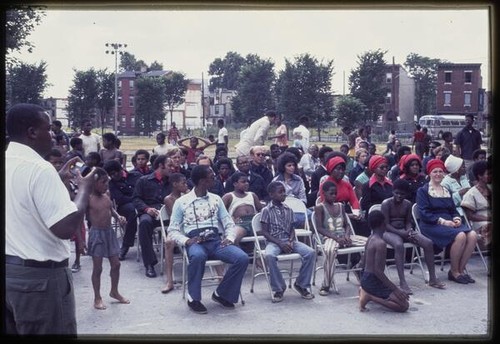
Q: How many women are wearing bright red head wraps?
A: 4